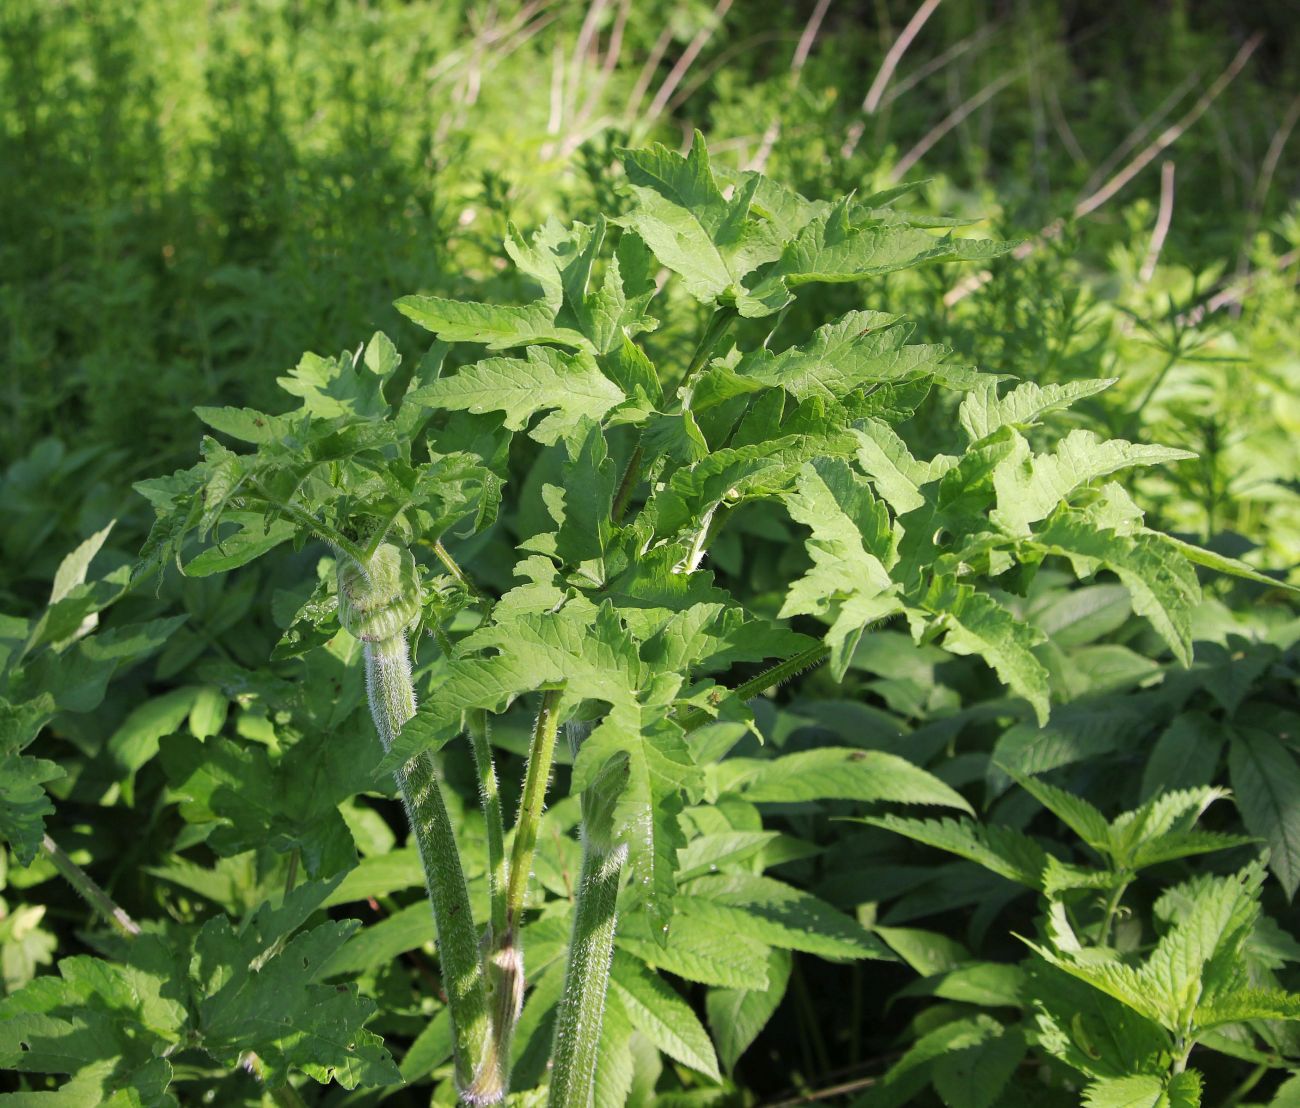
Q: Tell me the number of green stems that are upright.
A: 4